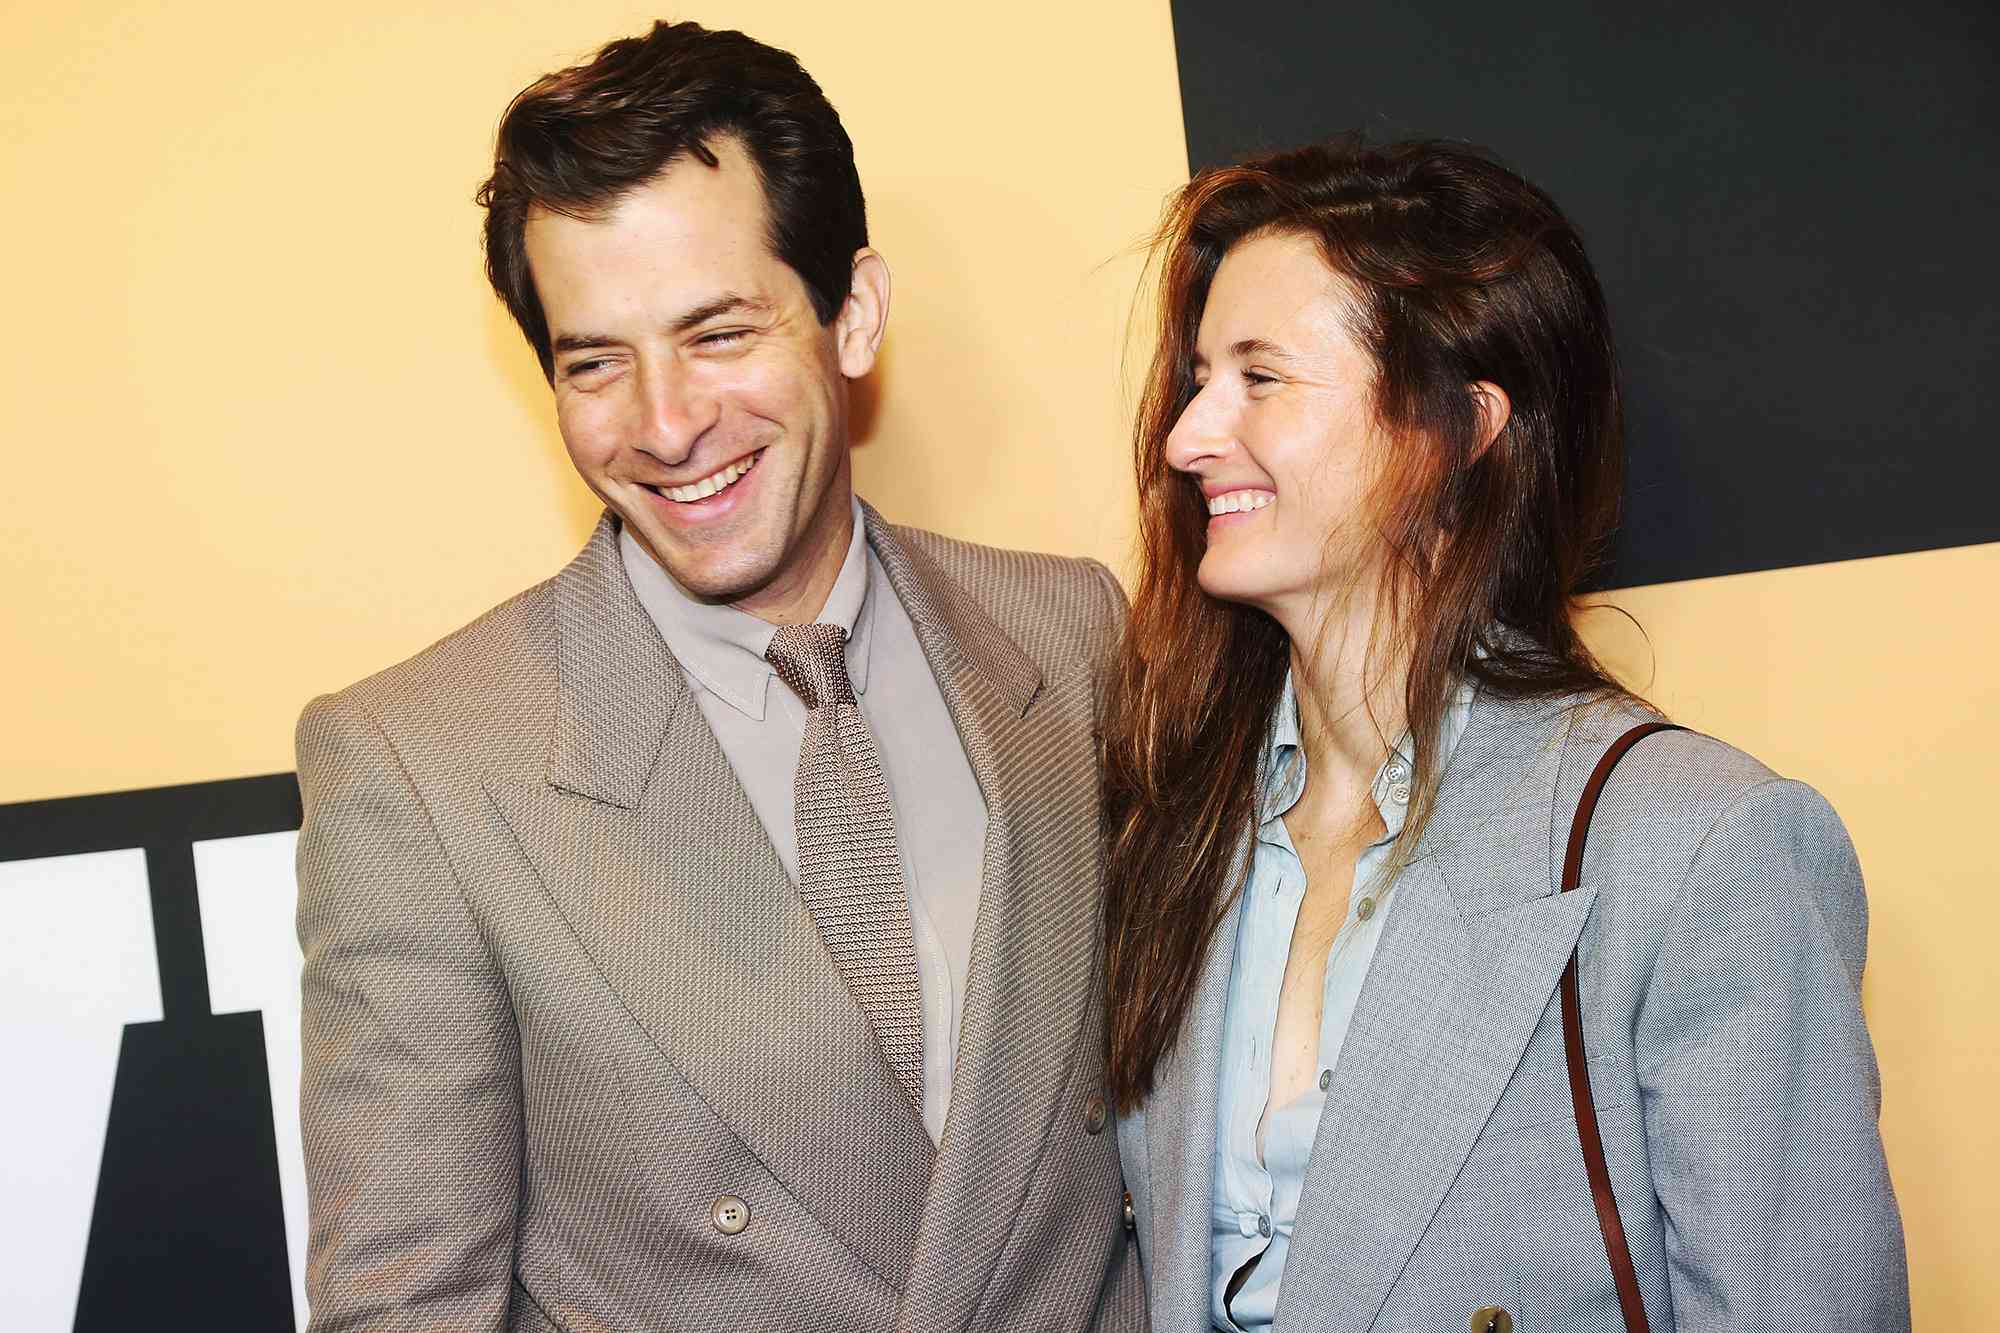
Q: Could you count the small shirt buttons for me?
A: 5